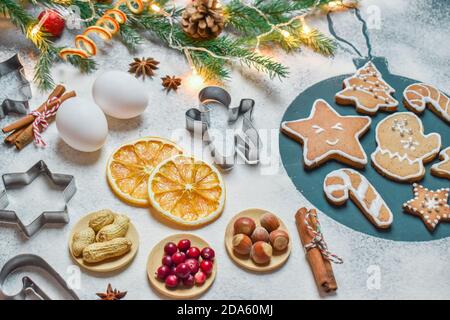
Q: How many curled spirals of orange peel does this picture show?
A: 1